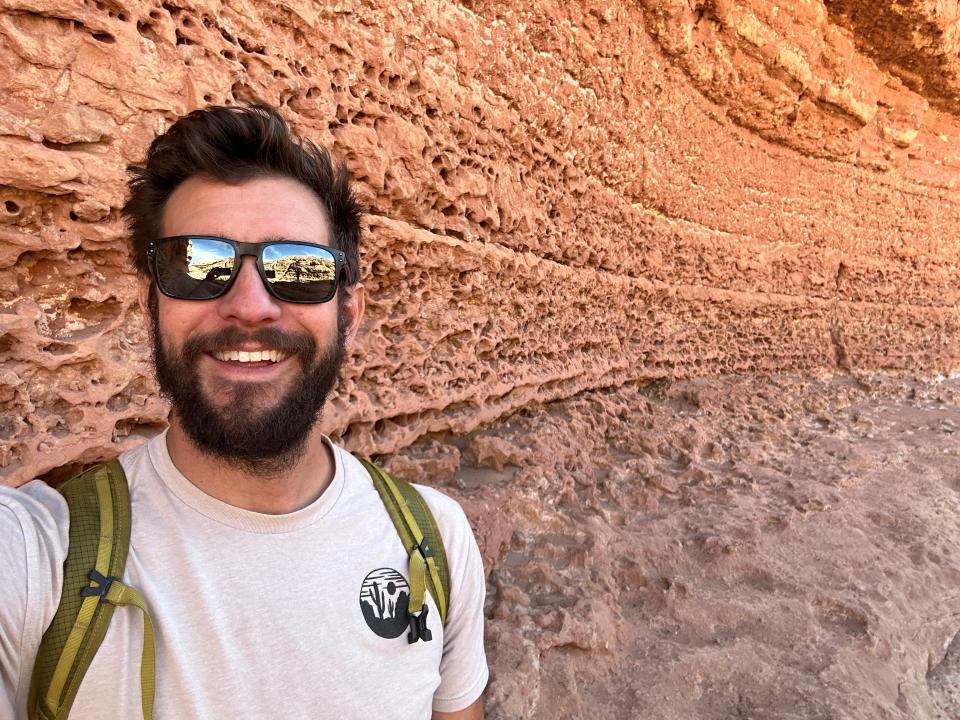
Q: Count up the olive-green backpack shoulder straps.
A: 2